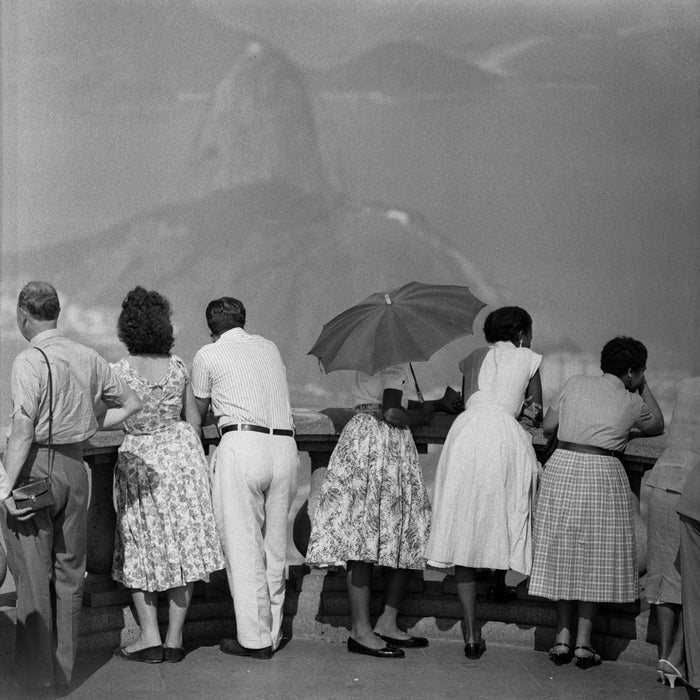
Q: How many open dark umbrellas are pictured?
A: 1